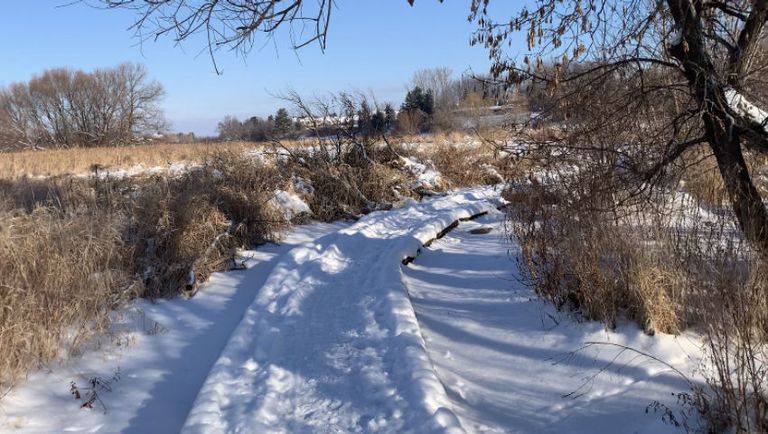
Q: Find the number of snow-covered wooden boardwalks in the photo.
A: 1